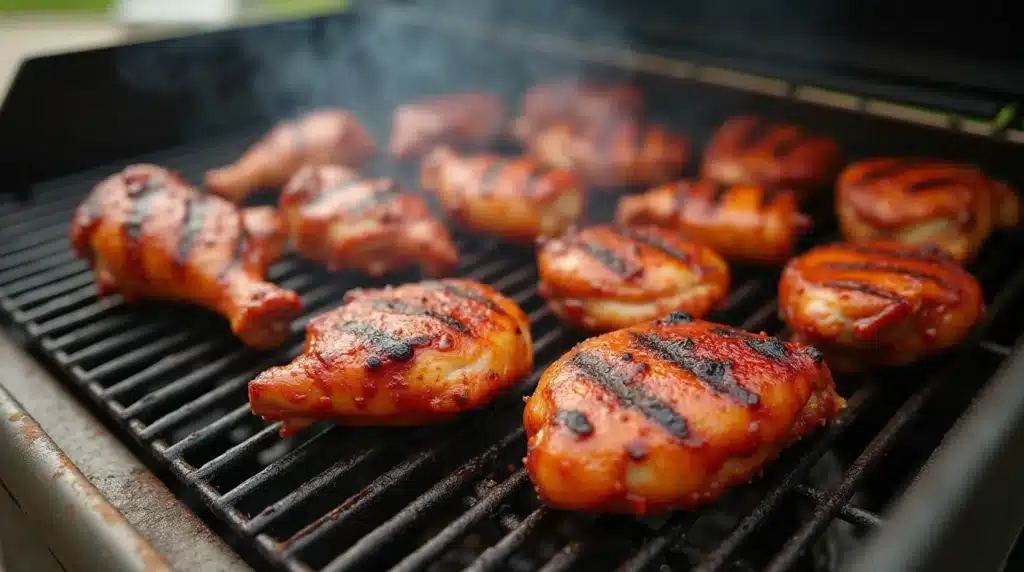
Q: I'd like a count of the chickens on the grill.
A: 14